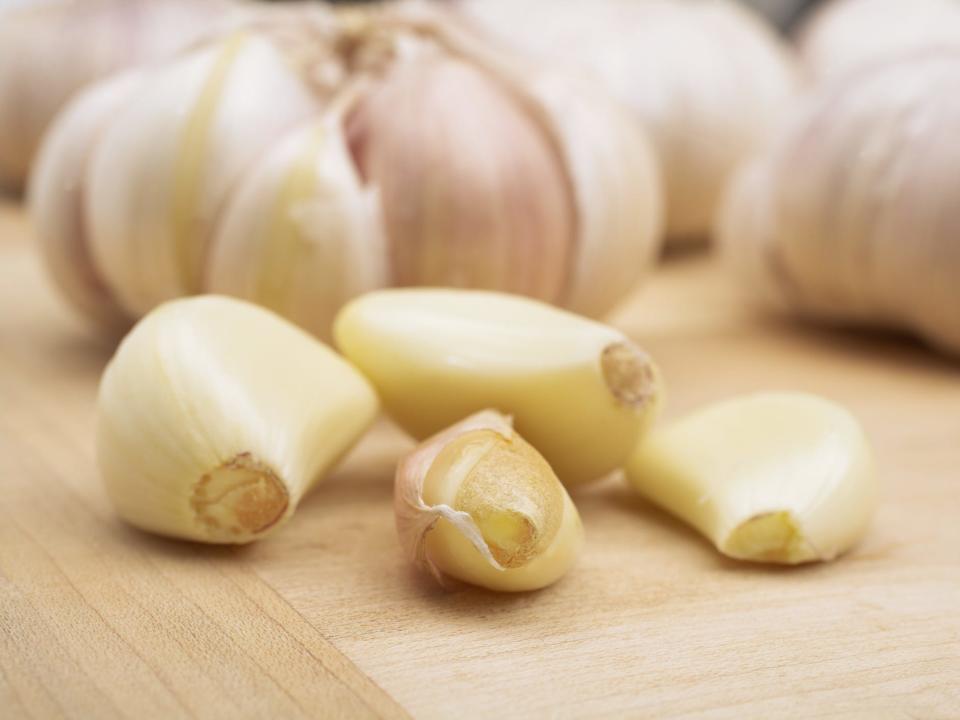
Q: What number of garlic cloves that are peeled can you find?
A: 3